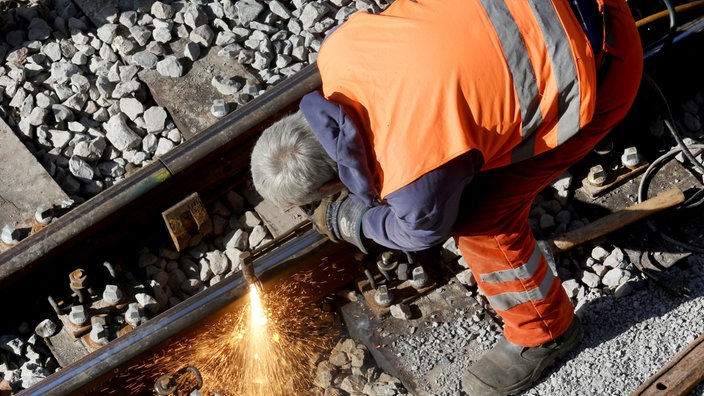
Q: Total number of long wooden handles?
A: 1